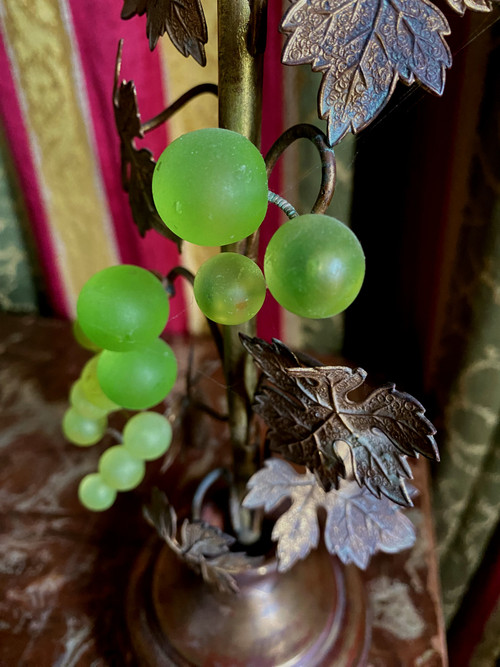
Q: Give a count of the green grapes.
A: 12